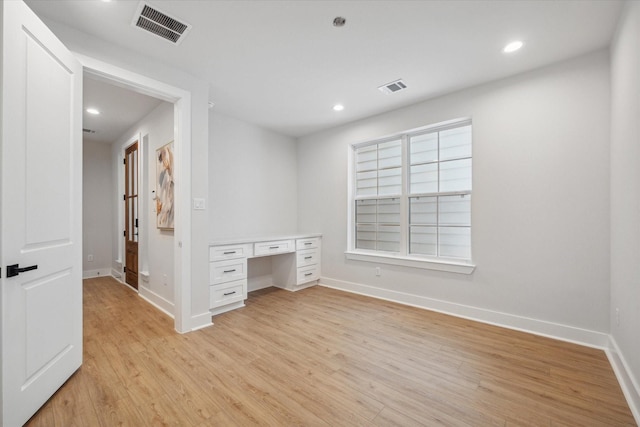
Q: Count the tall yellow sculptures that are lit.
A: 0